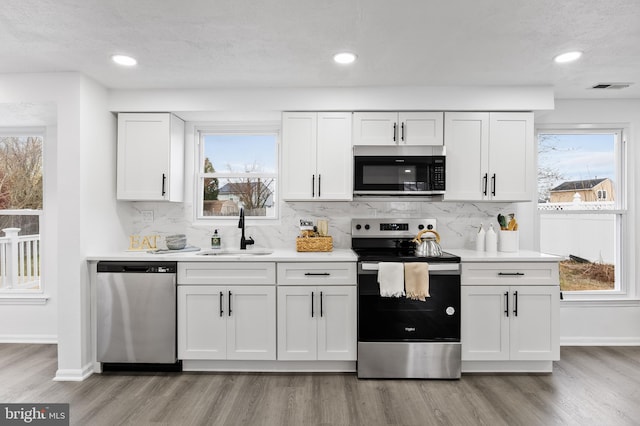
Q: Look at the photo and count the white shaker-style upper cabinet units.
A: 4